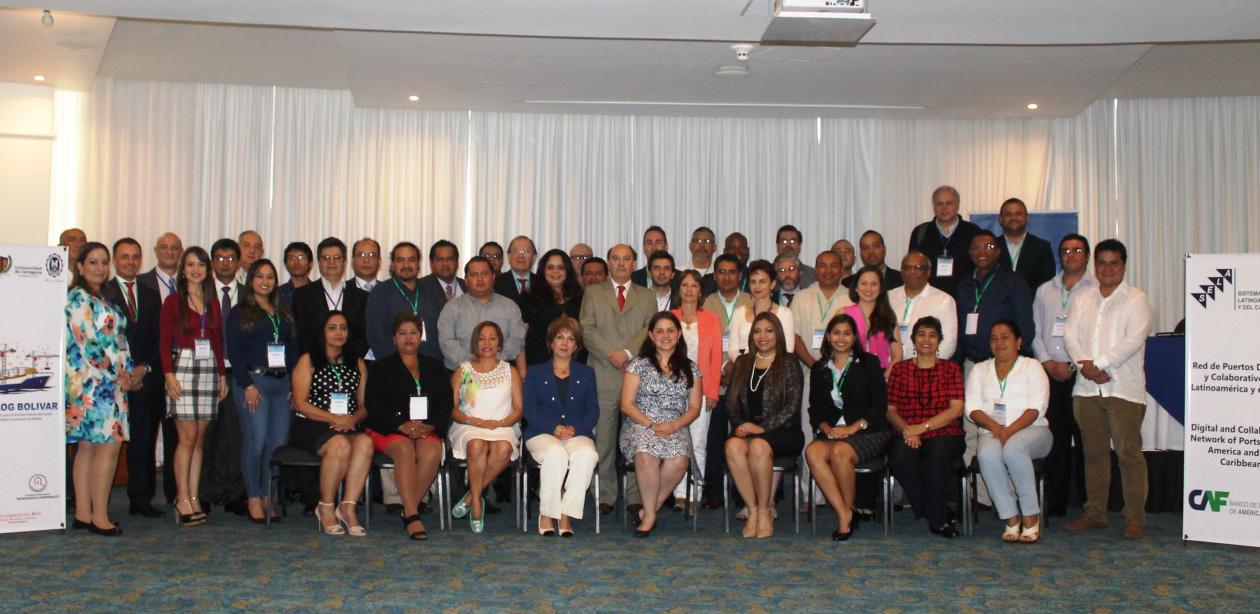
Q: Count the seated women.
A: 9